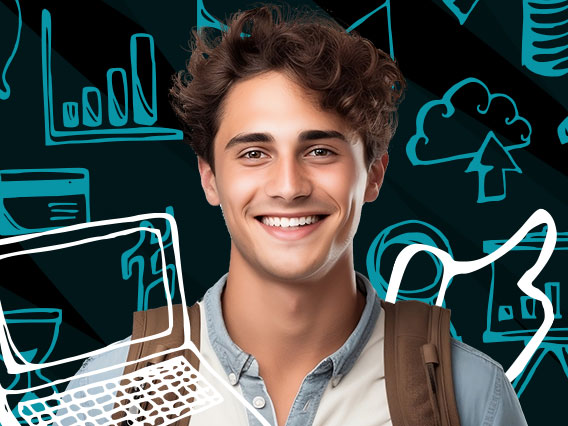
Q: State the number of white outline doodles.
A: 2